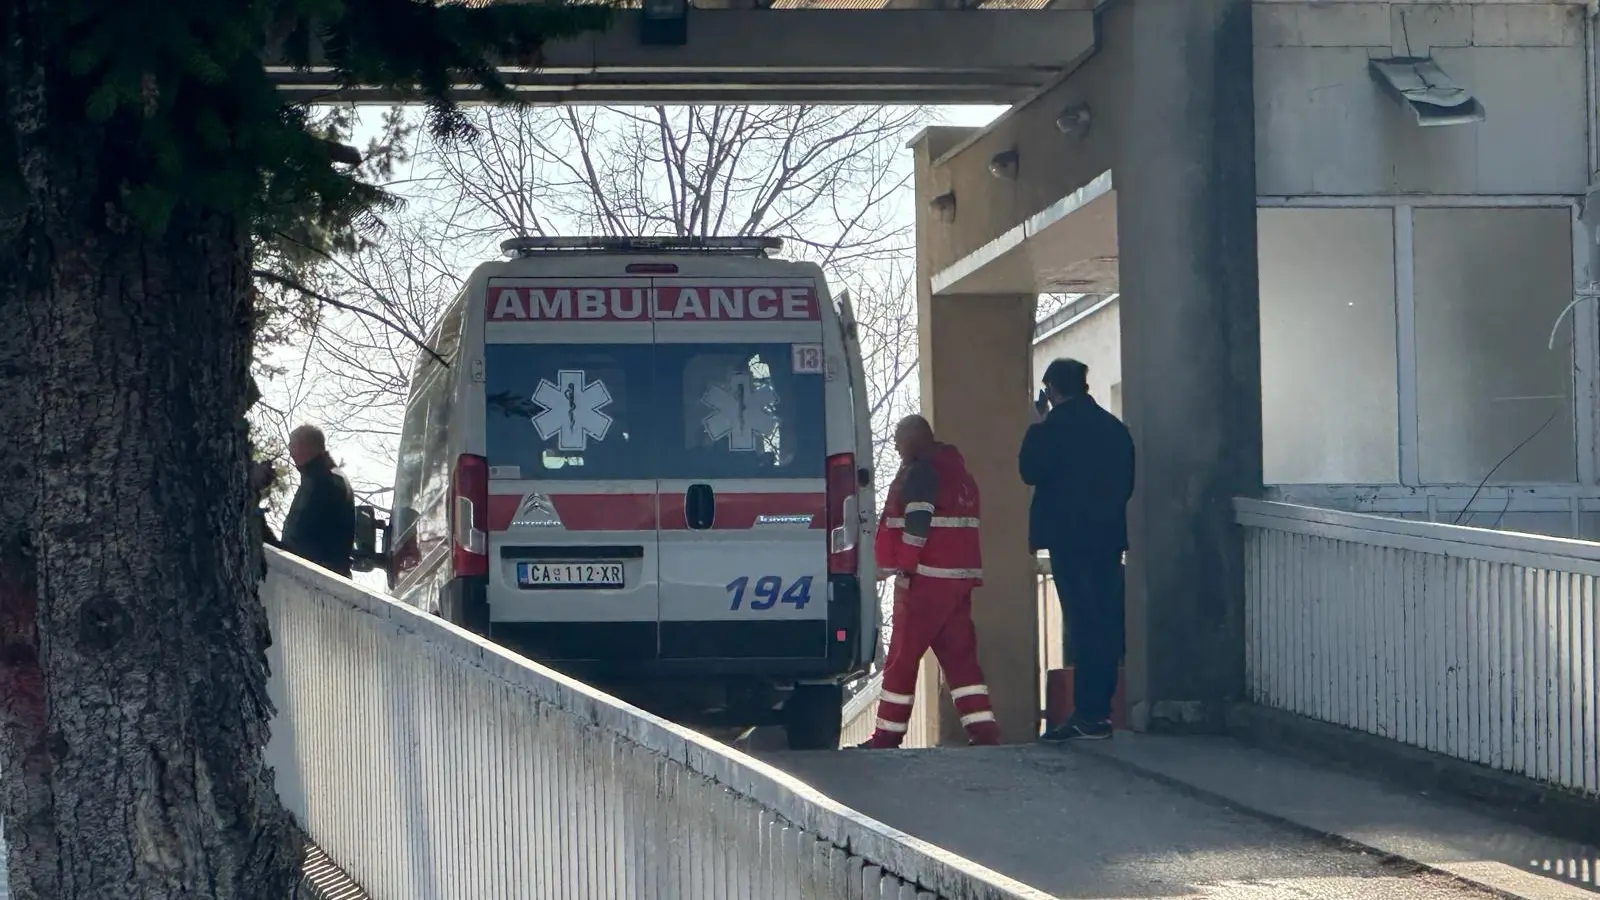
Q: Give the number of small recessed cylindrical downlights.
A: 3